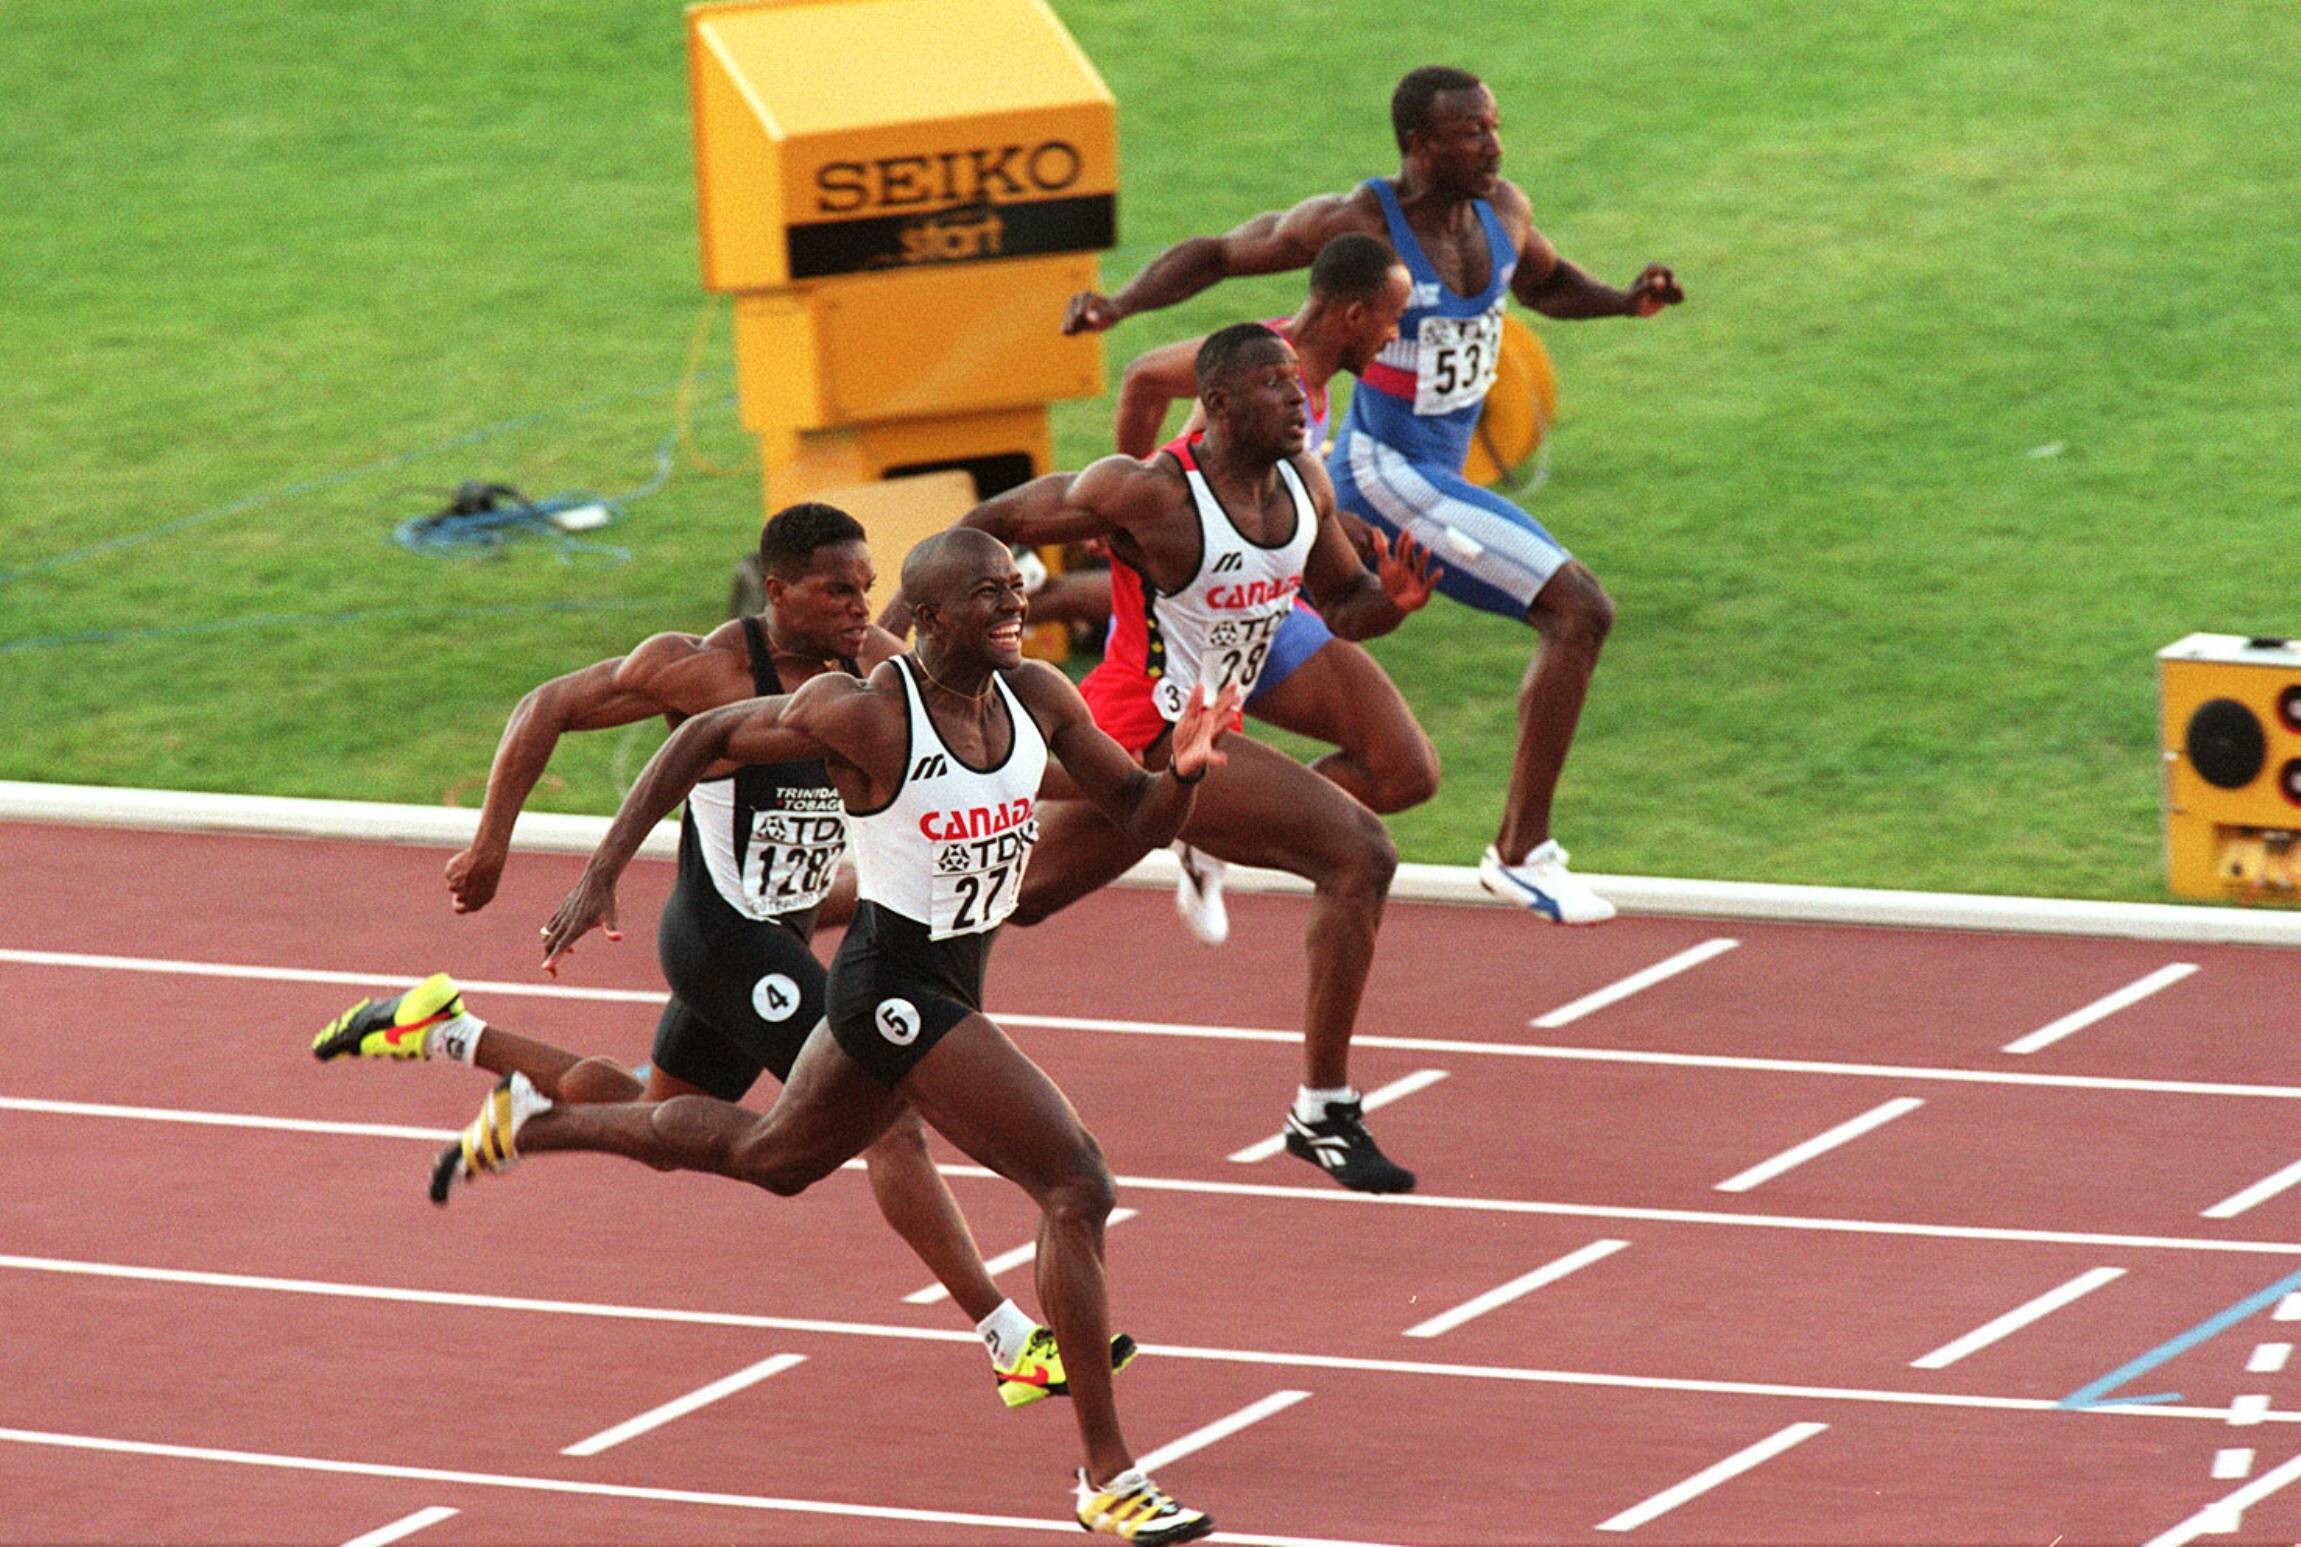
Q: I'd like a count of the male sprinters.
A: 5